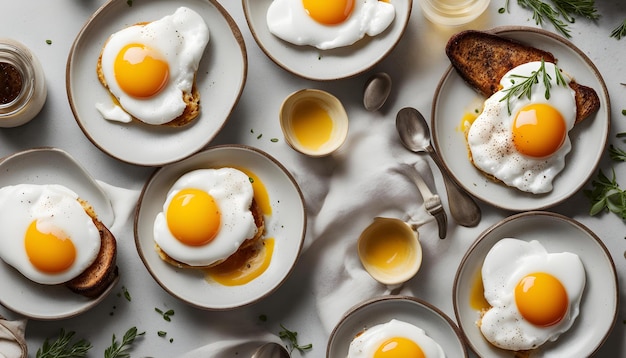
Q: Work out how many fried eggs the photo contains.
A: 7